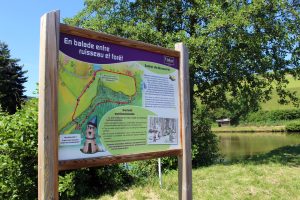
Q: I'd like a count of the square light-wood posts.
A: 2